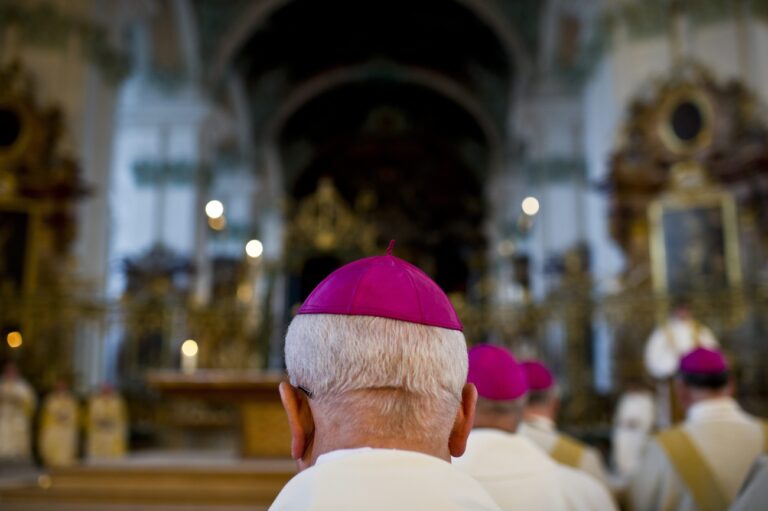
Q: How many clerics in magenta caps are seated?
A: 4